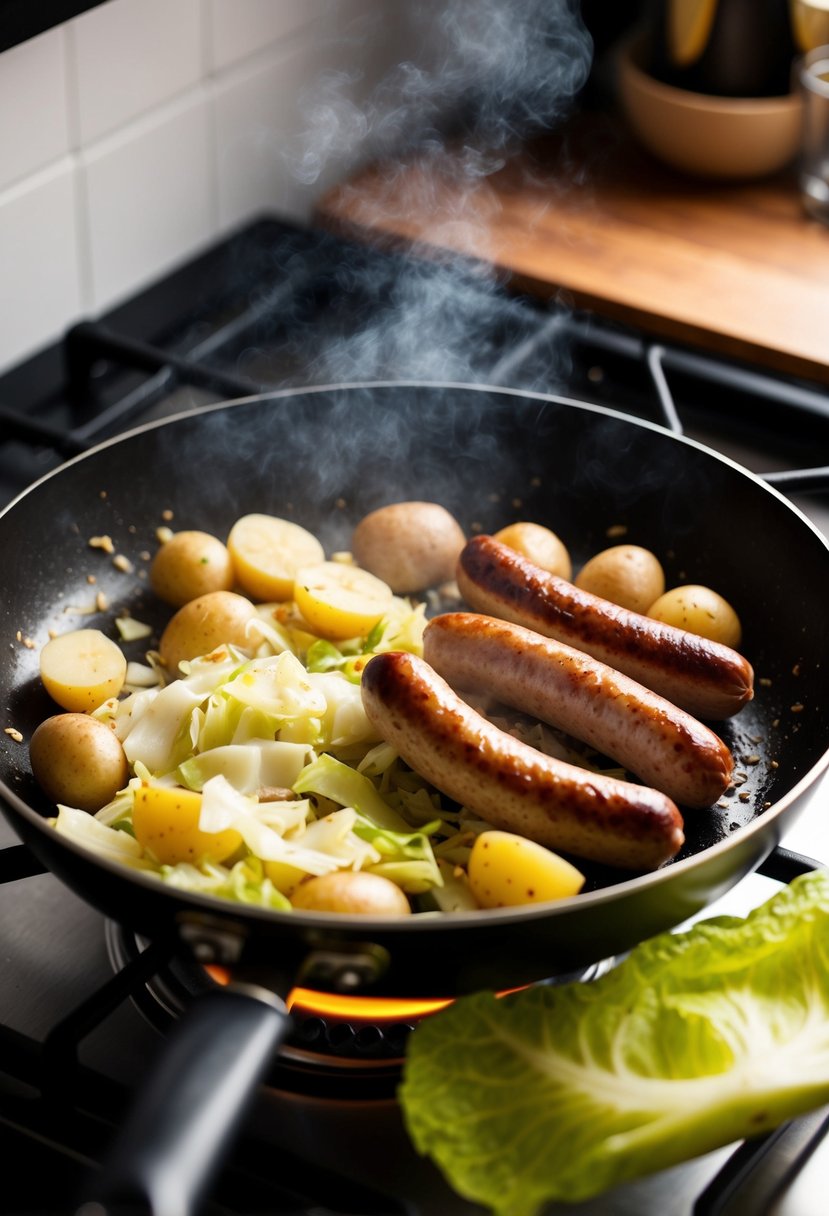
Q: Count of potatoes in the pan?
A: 13